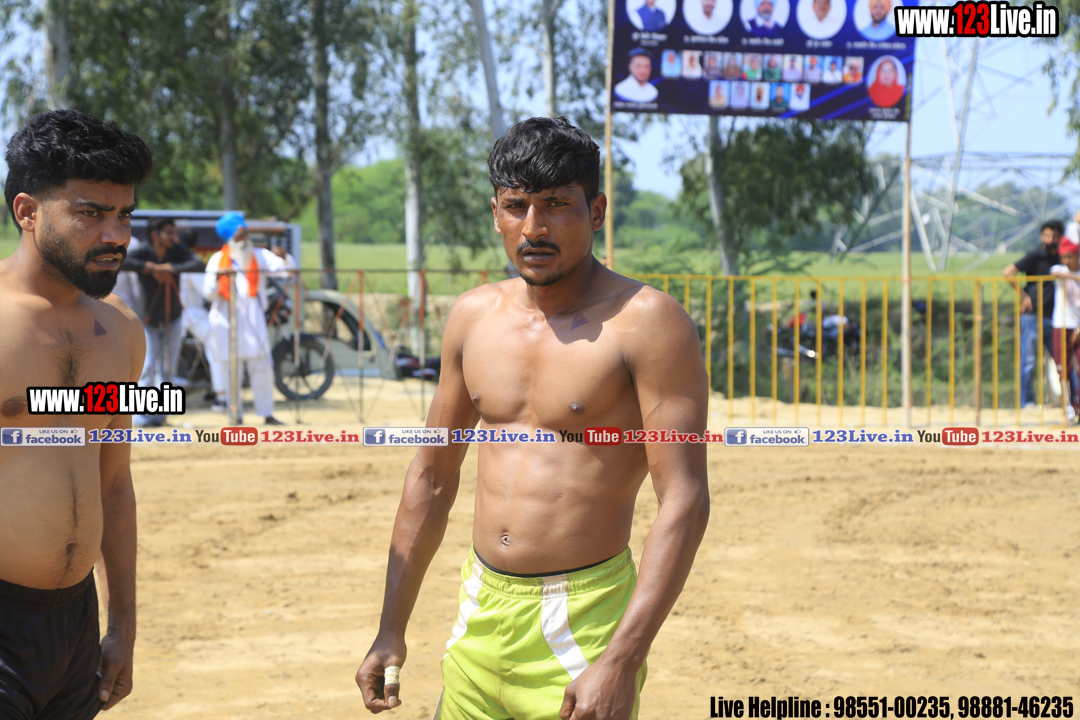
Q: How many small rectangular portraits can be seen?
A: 15